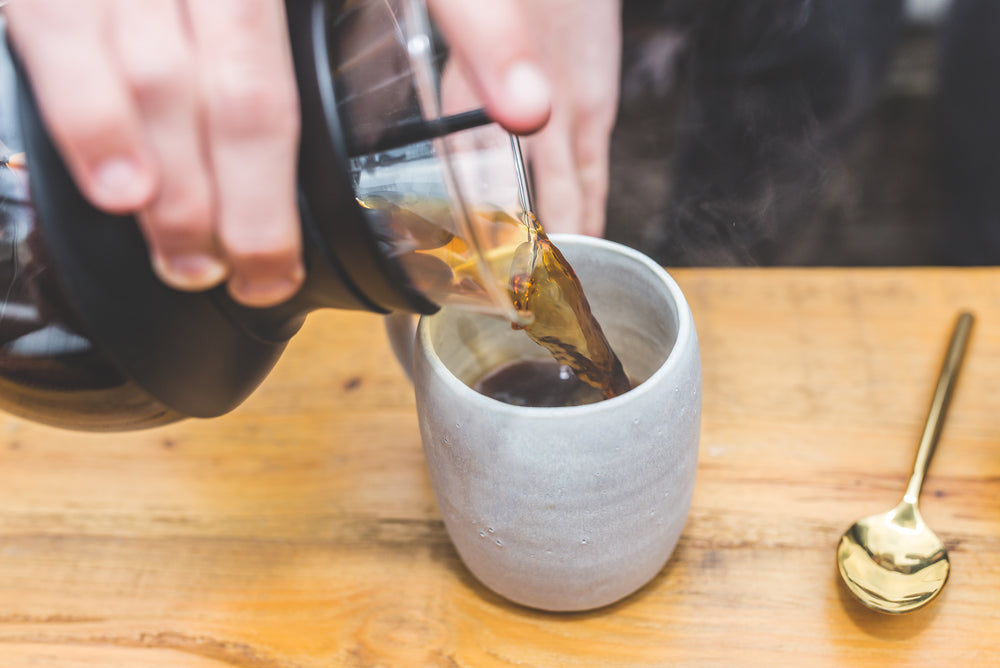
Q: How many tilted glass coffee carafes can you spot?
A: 1